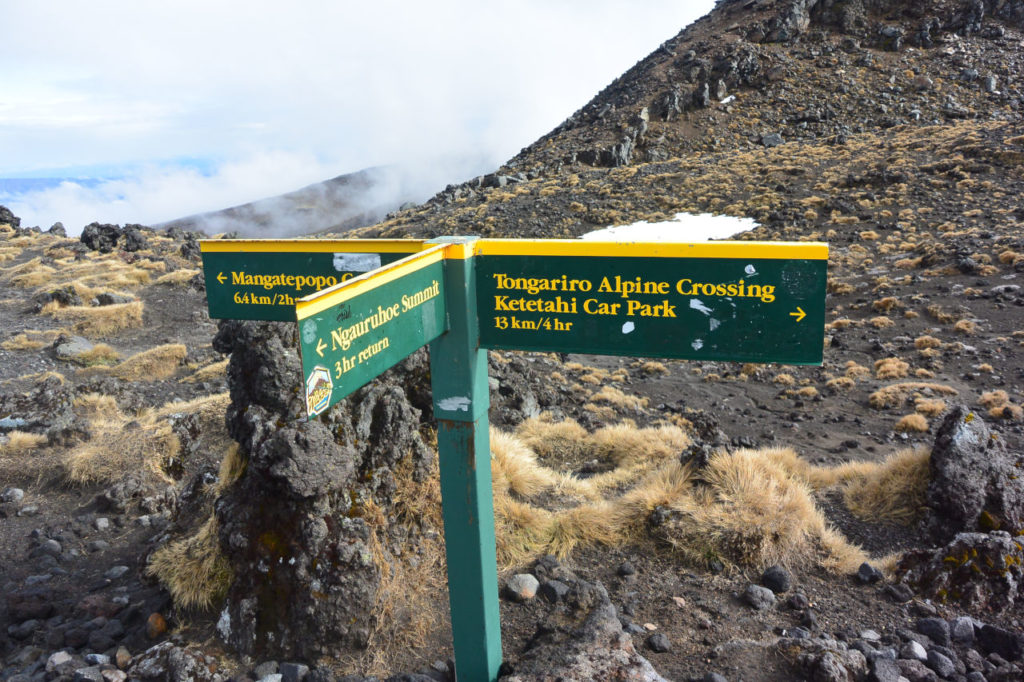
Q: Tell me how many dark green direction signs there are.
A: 3